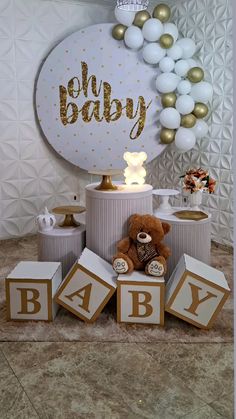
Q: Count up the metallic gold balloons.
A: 9